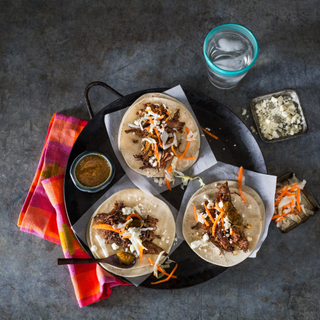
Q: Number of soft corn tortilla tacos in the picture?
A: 3